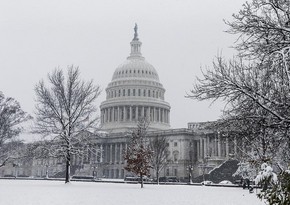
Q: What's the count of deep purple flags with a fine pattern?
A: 0